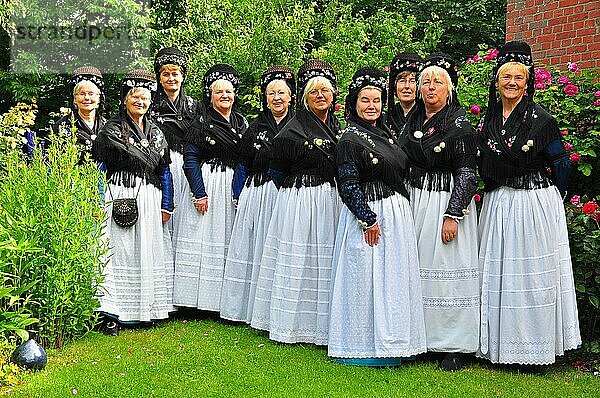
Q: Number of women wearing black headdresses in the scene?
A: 10